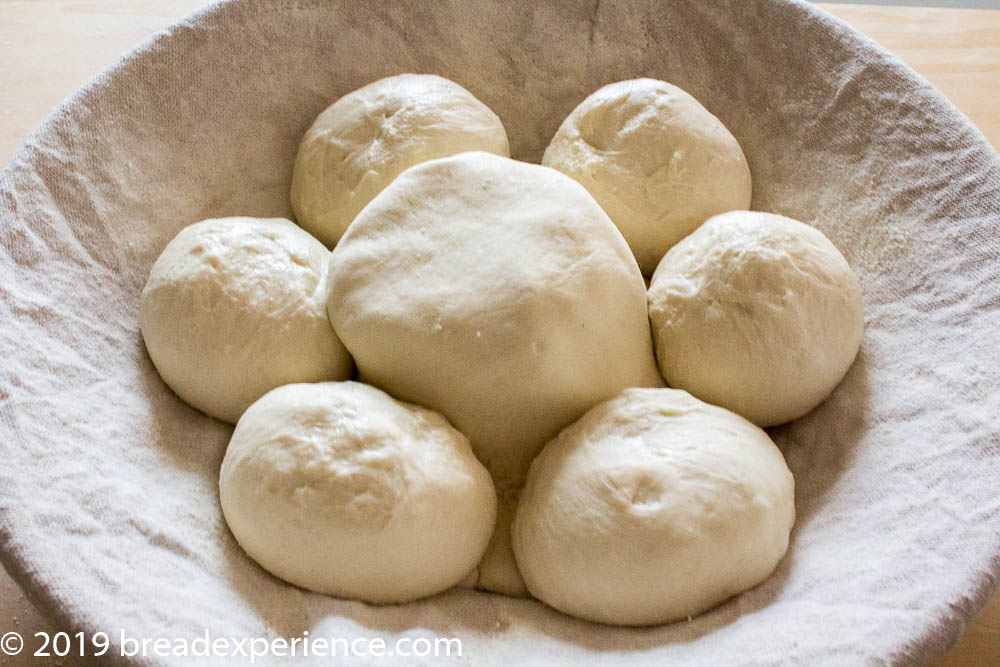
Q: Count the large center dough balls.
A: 1